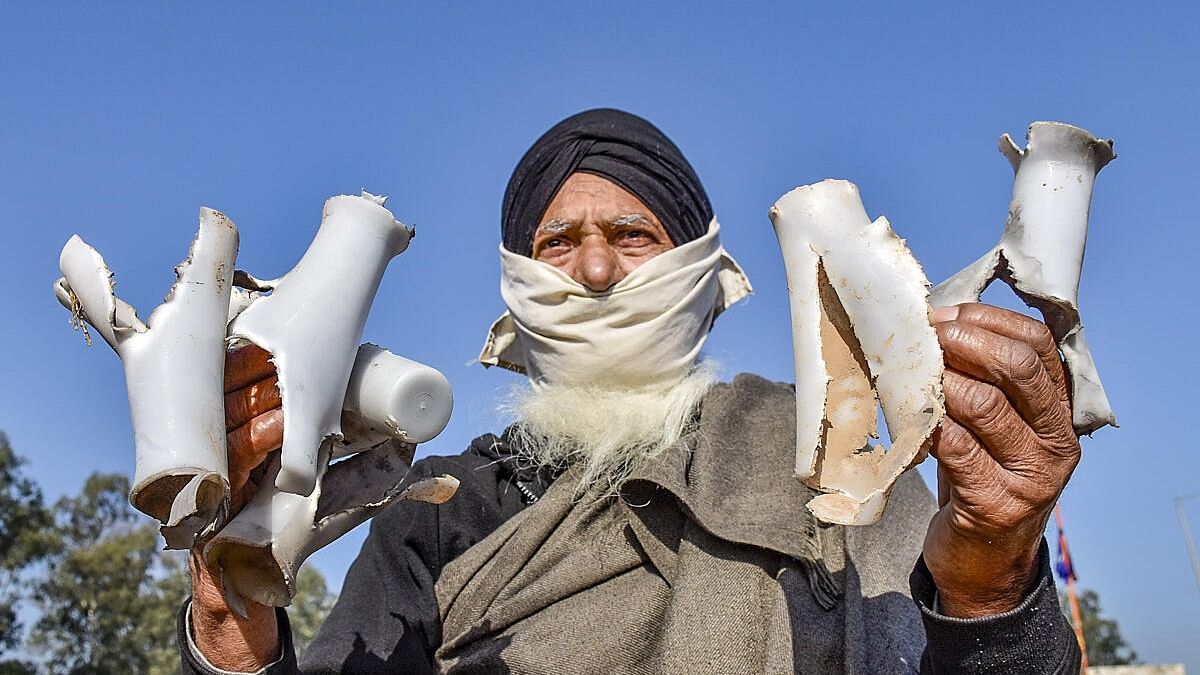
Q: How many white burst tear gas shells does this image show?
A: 6